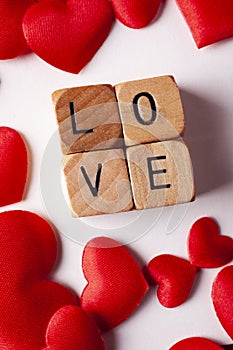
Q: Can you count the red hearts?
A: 12